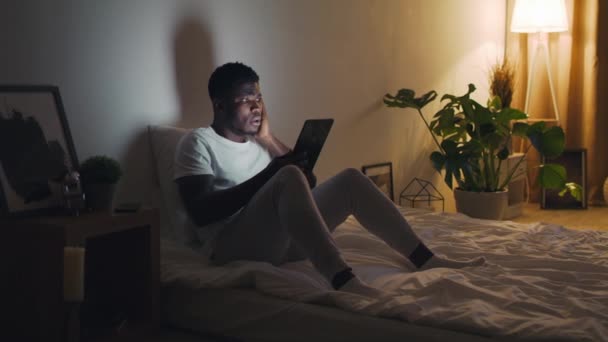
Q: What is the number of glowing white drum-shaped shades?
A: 1